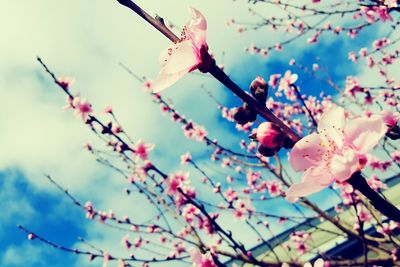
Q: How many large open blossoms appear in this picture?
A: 2